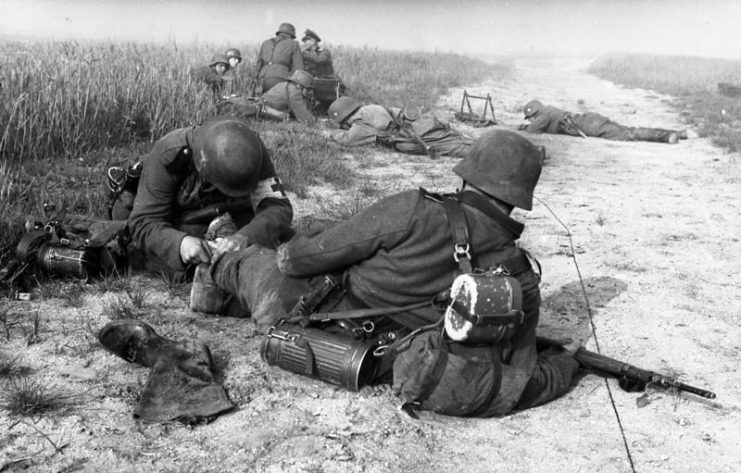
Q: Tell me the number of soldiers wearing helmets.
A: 8